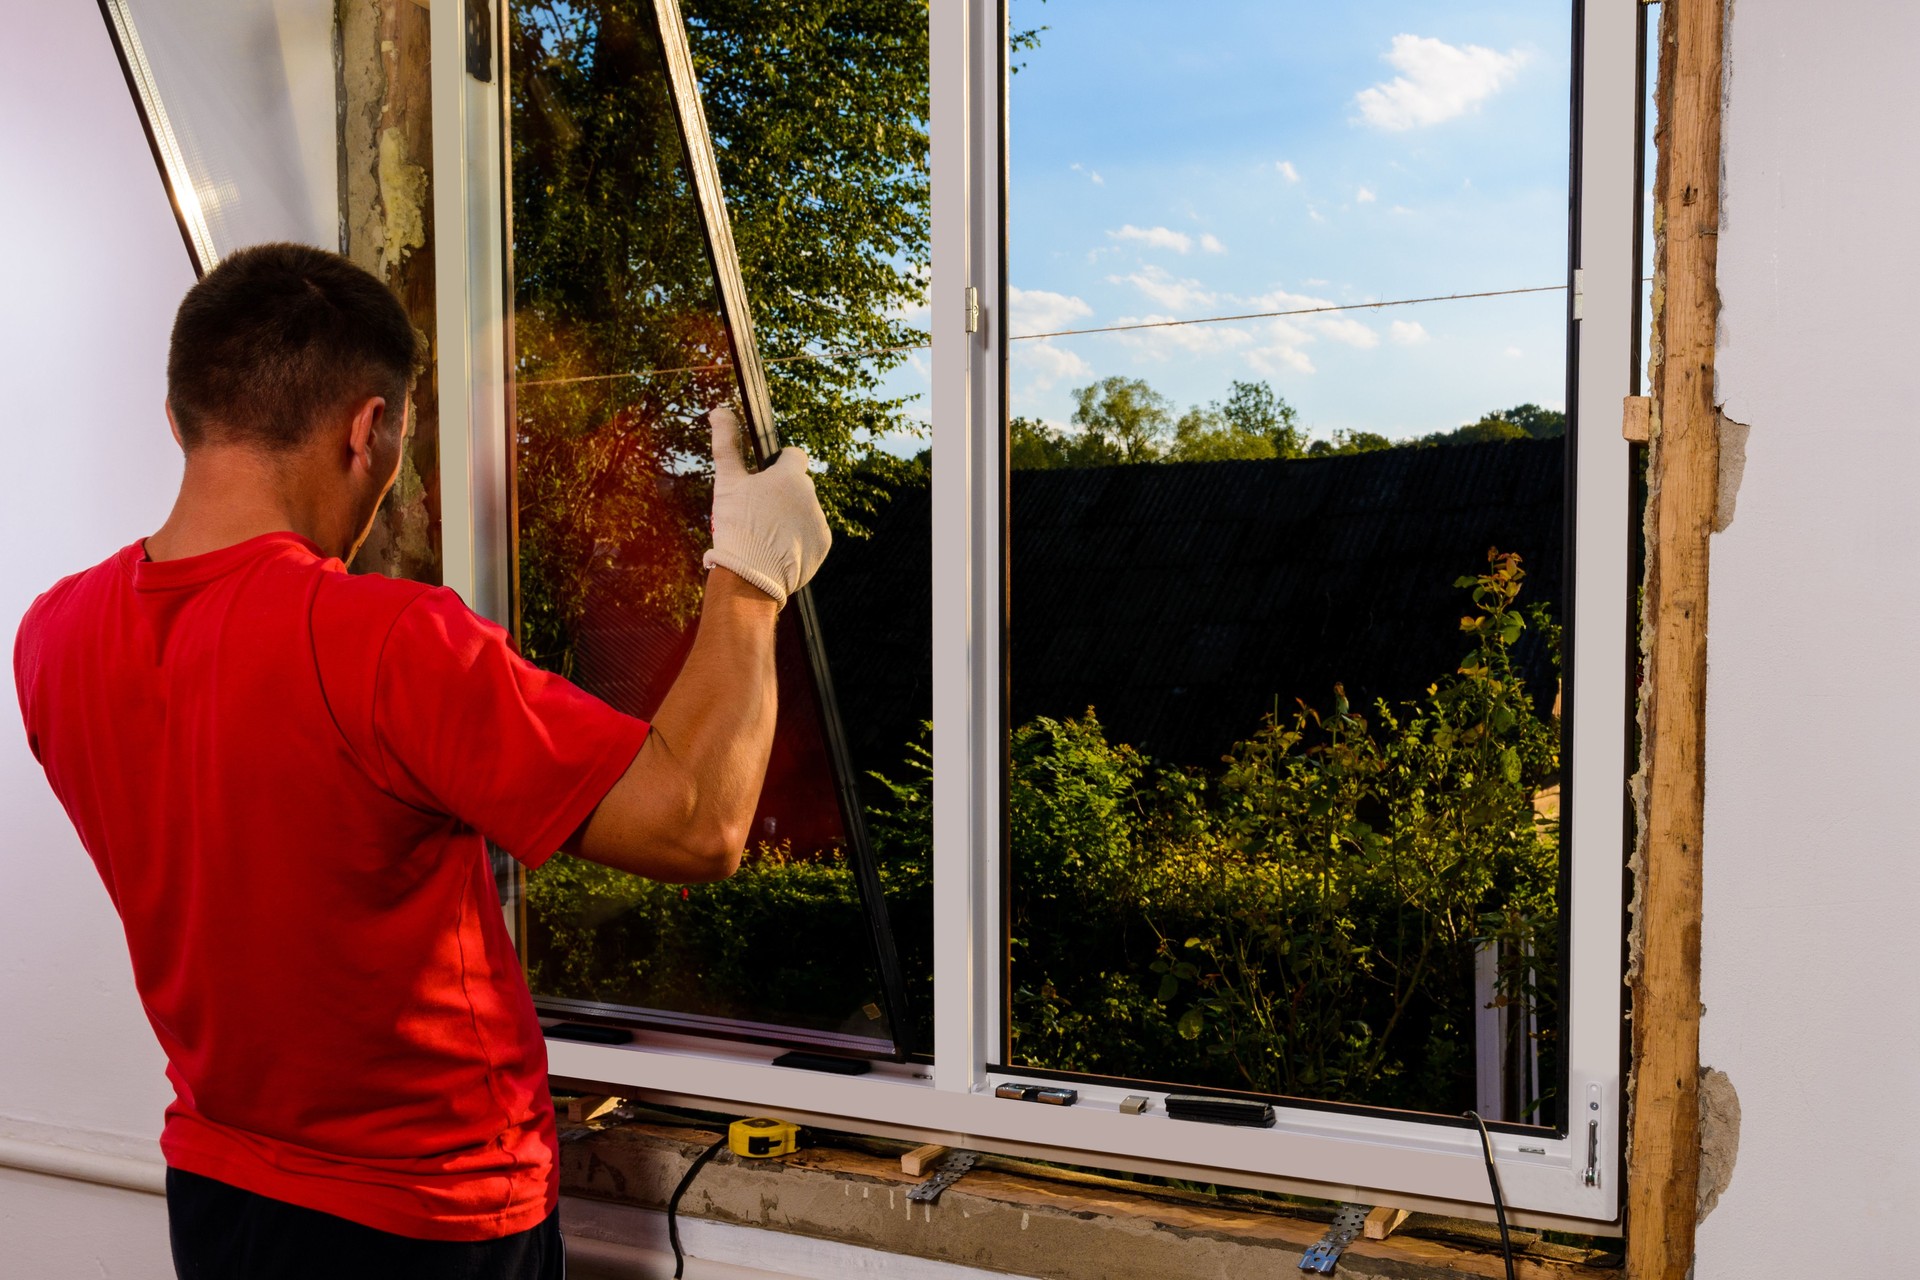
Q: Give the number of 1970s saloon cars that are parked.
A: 0